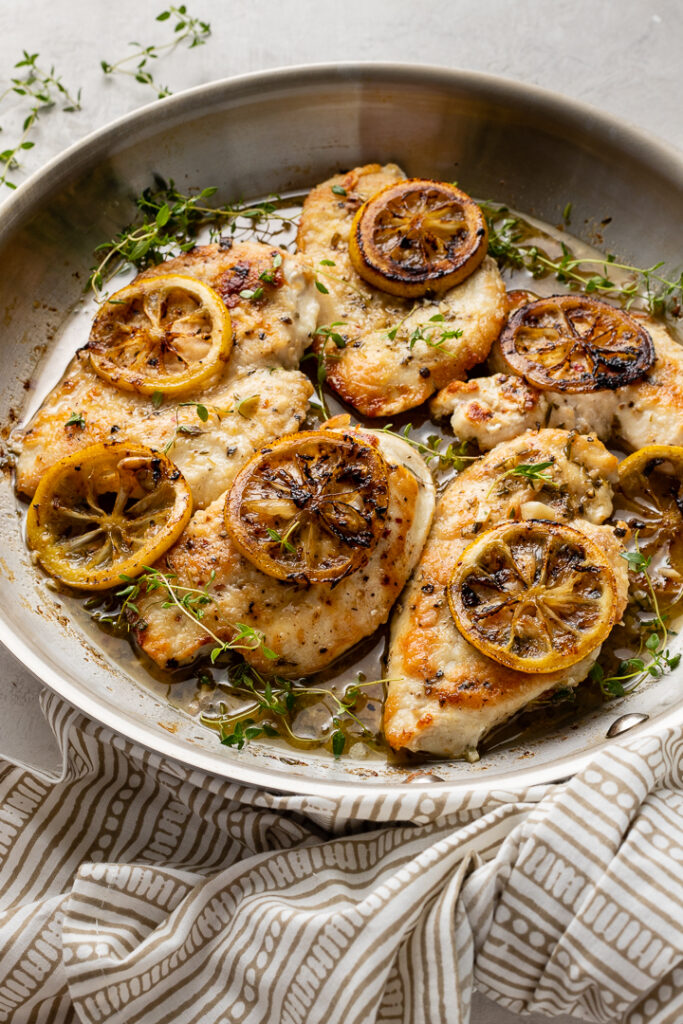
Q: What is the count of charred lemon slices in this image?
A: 7